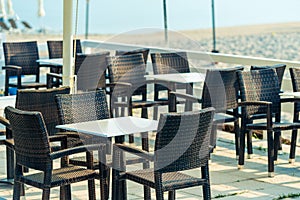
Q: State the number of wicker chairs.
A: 14